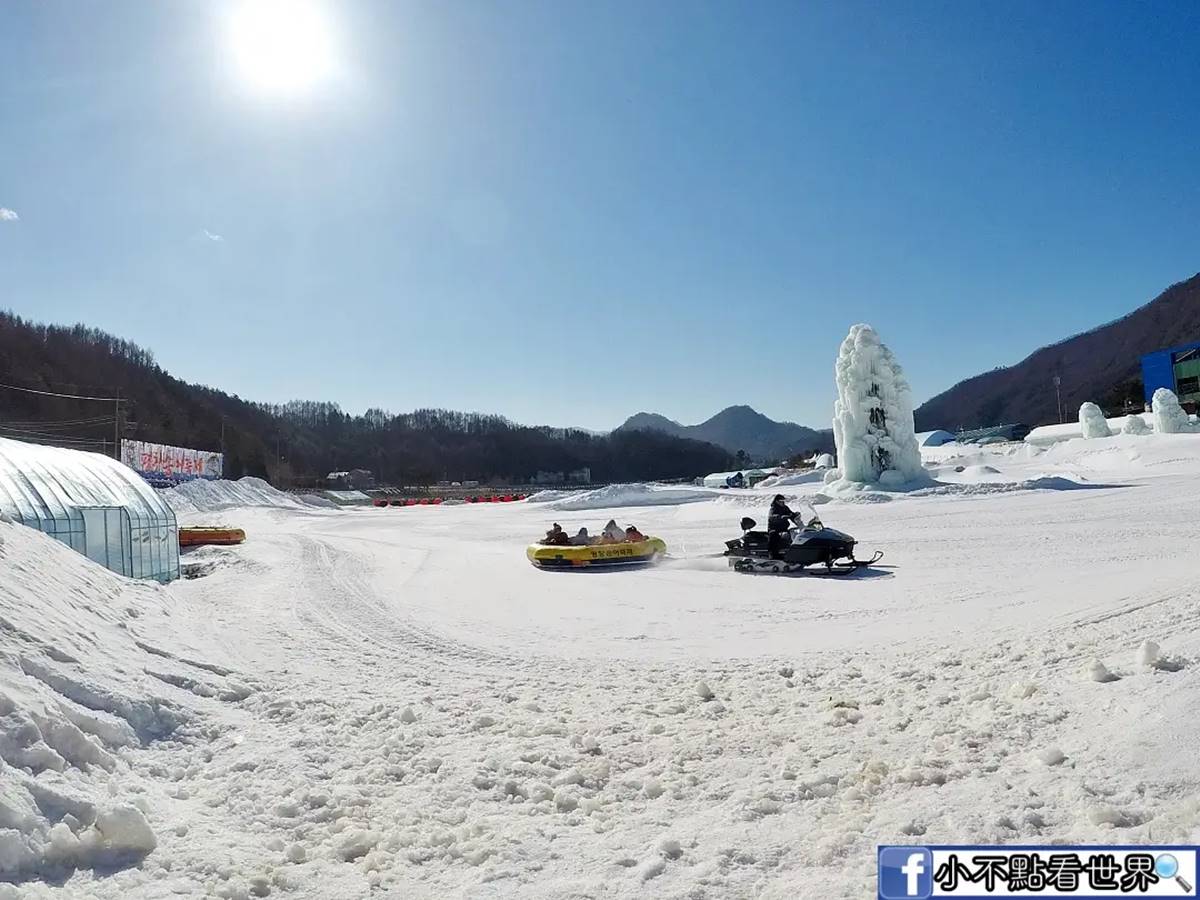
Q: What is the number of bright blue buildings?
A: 1